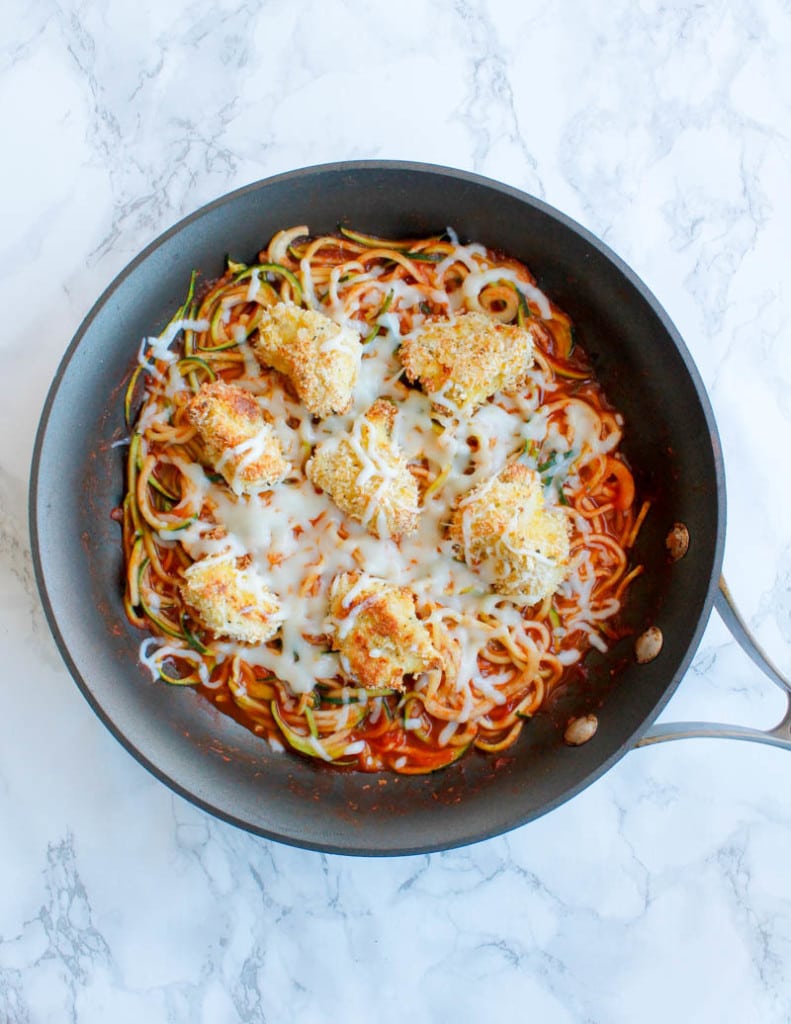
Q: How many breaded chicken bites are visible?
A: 7